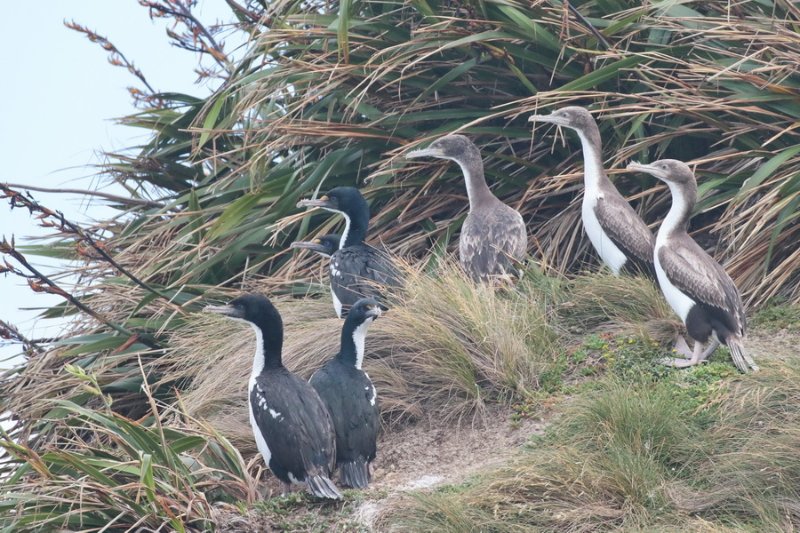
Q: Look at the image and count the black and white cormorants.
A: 4